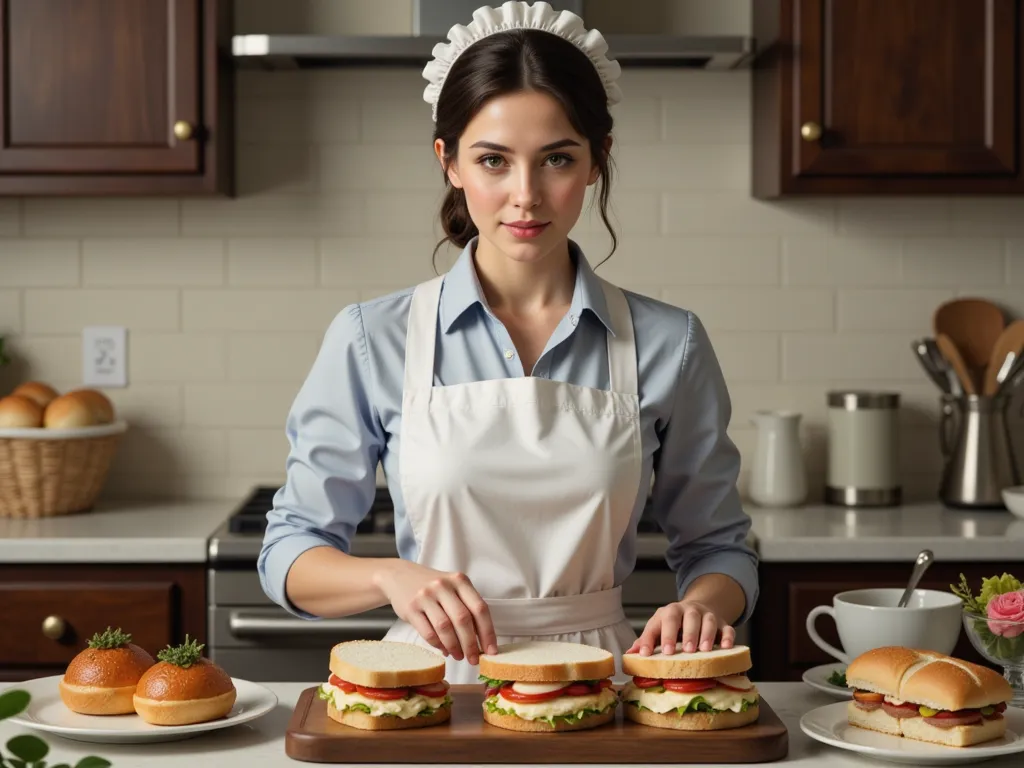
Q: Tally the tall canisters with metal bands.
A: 1